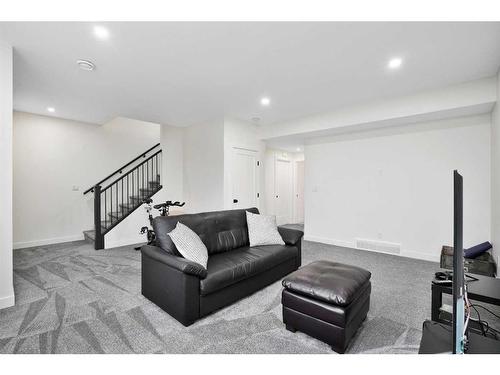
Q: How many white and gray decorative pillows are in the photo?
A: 2